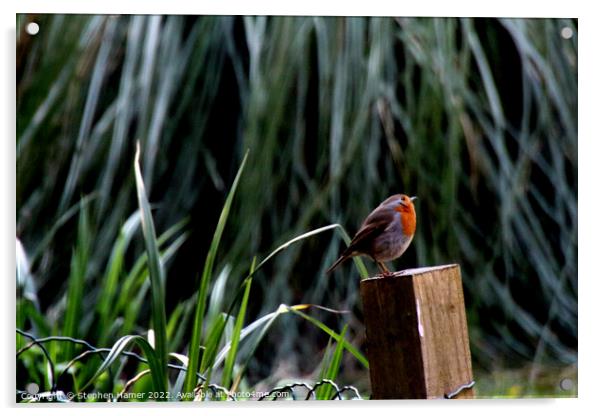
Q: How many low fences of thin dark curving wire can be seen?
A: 1